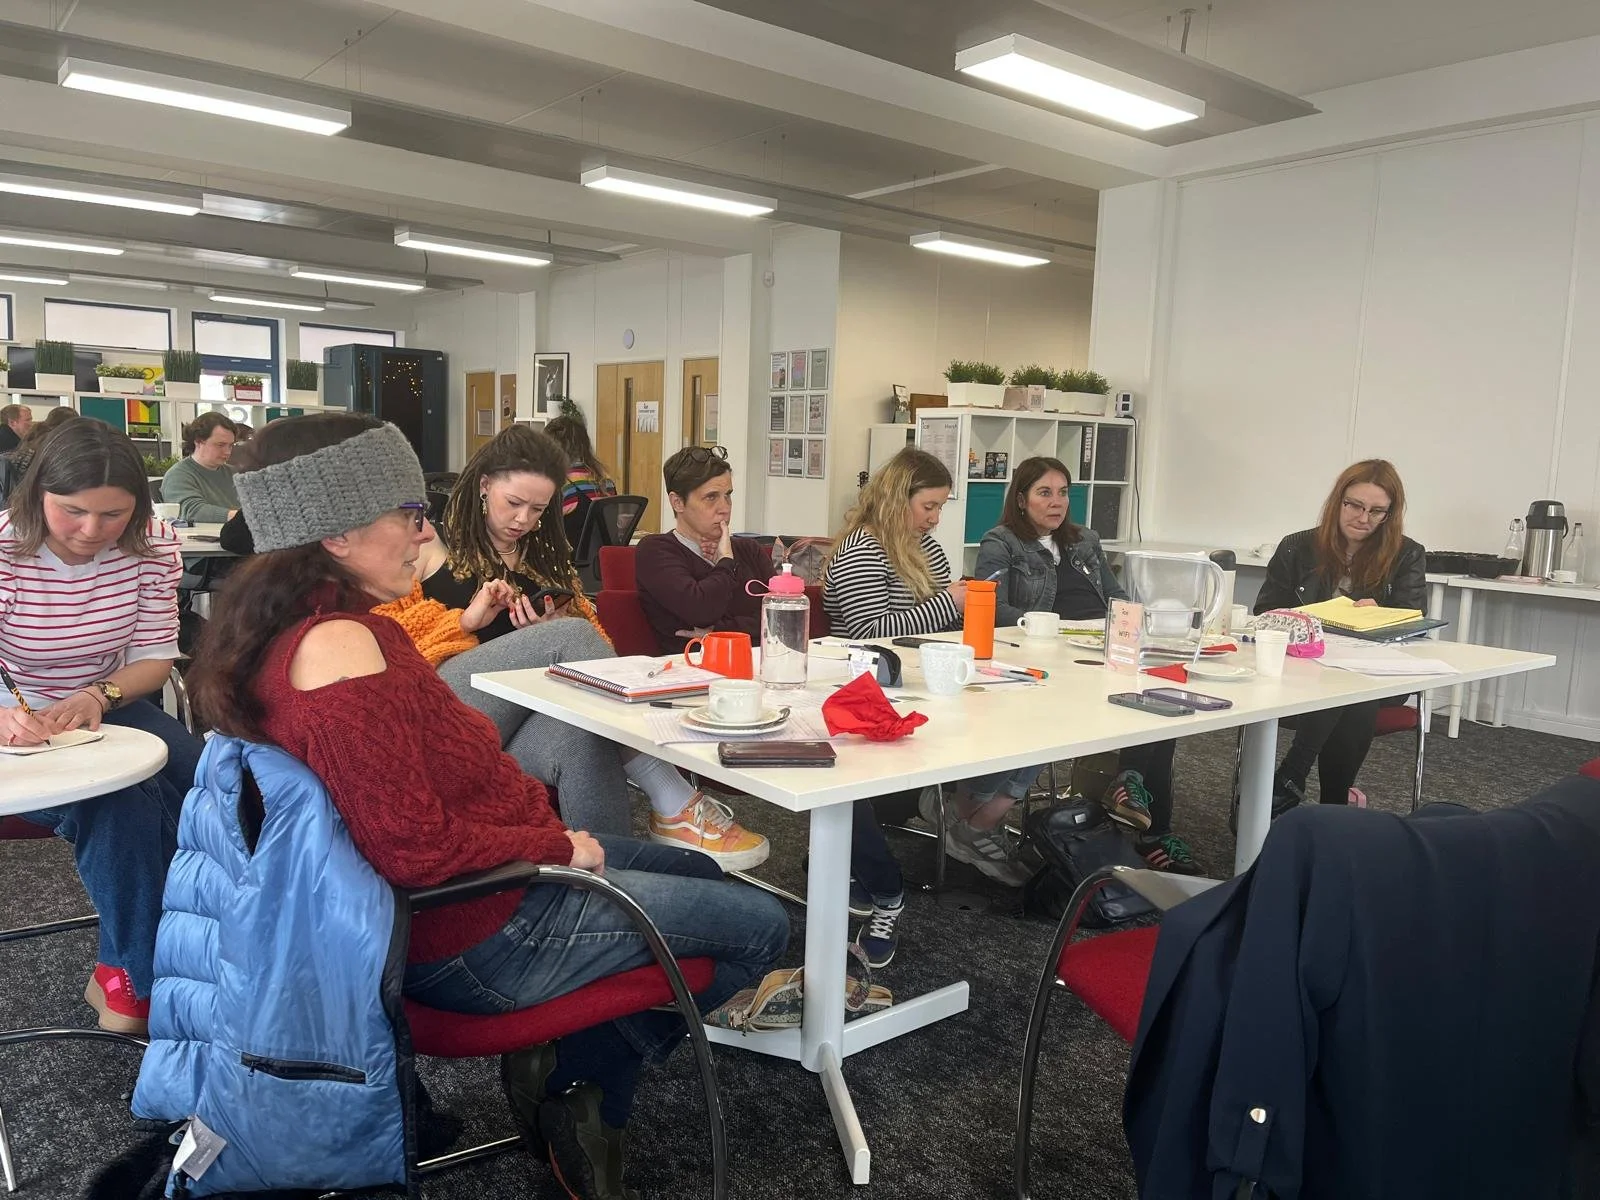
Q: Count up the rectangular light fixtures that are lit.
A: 10